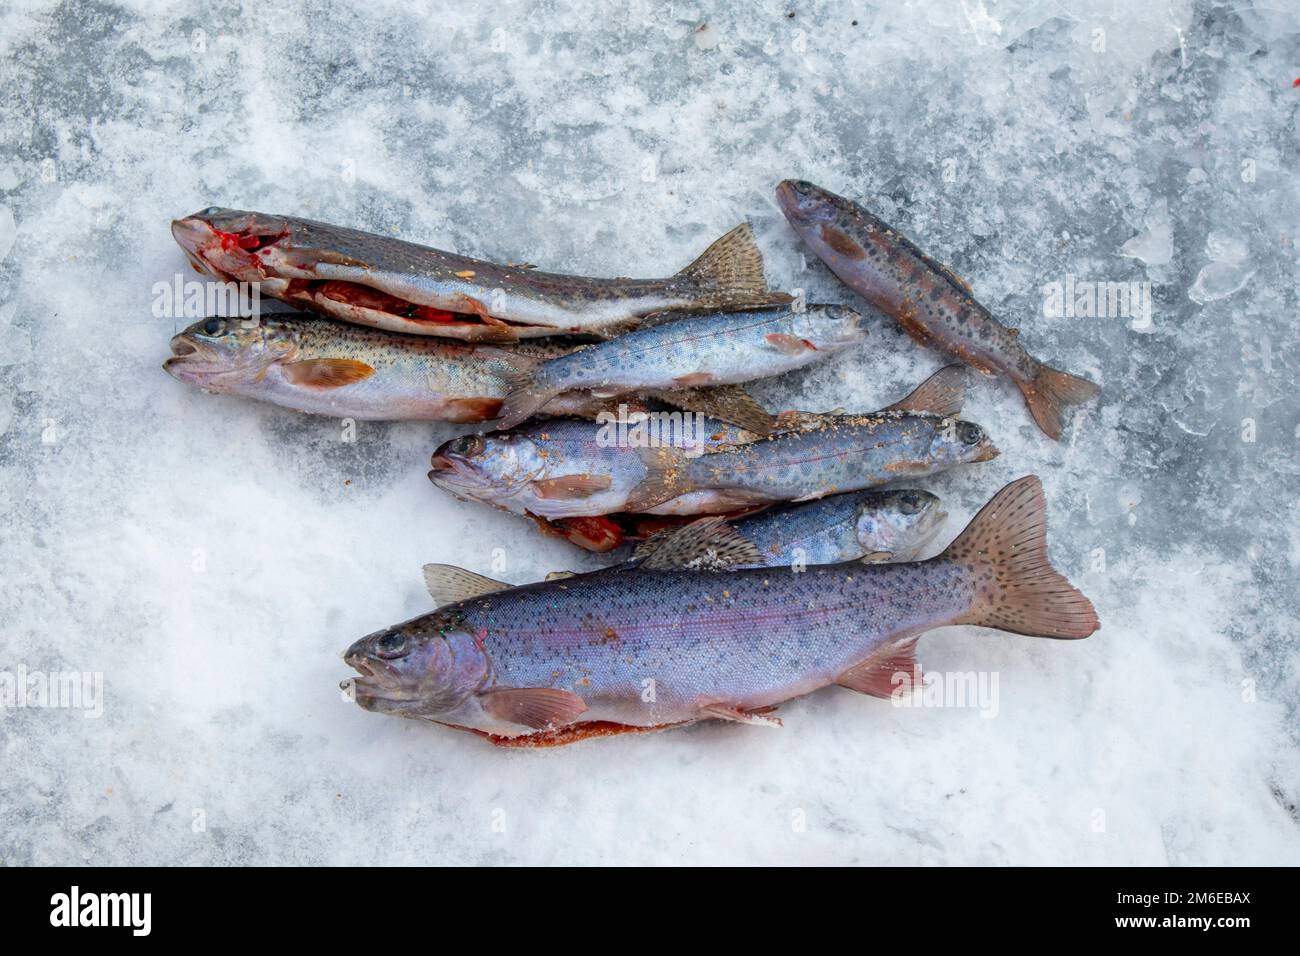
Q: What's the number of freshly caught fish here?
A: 8